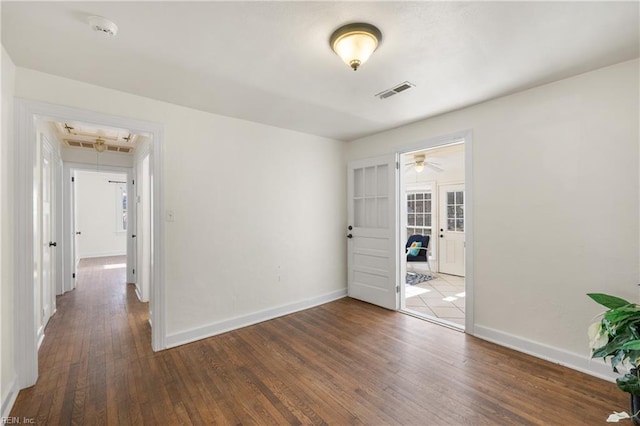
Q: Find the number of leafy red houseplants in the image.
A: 0